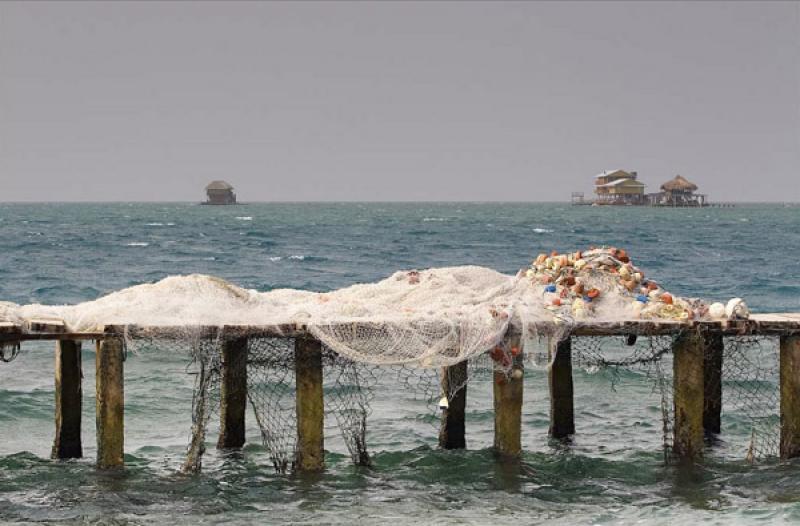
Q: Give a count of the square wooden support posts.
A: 10